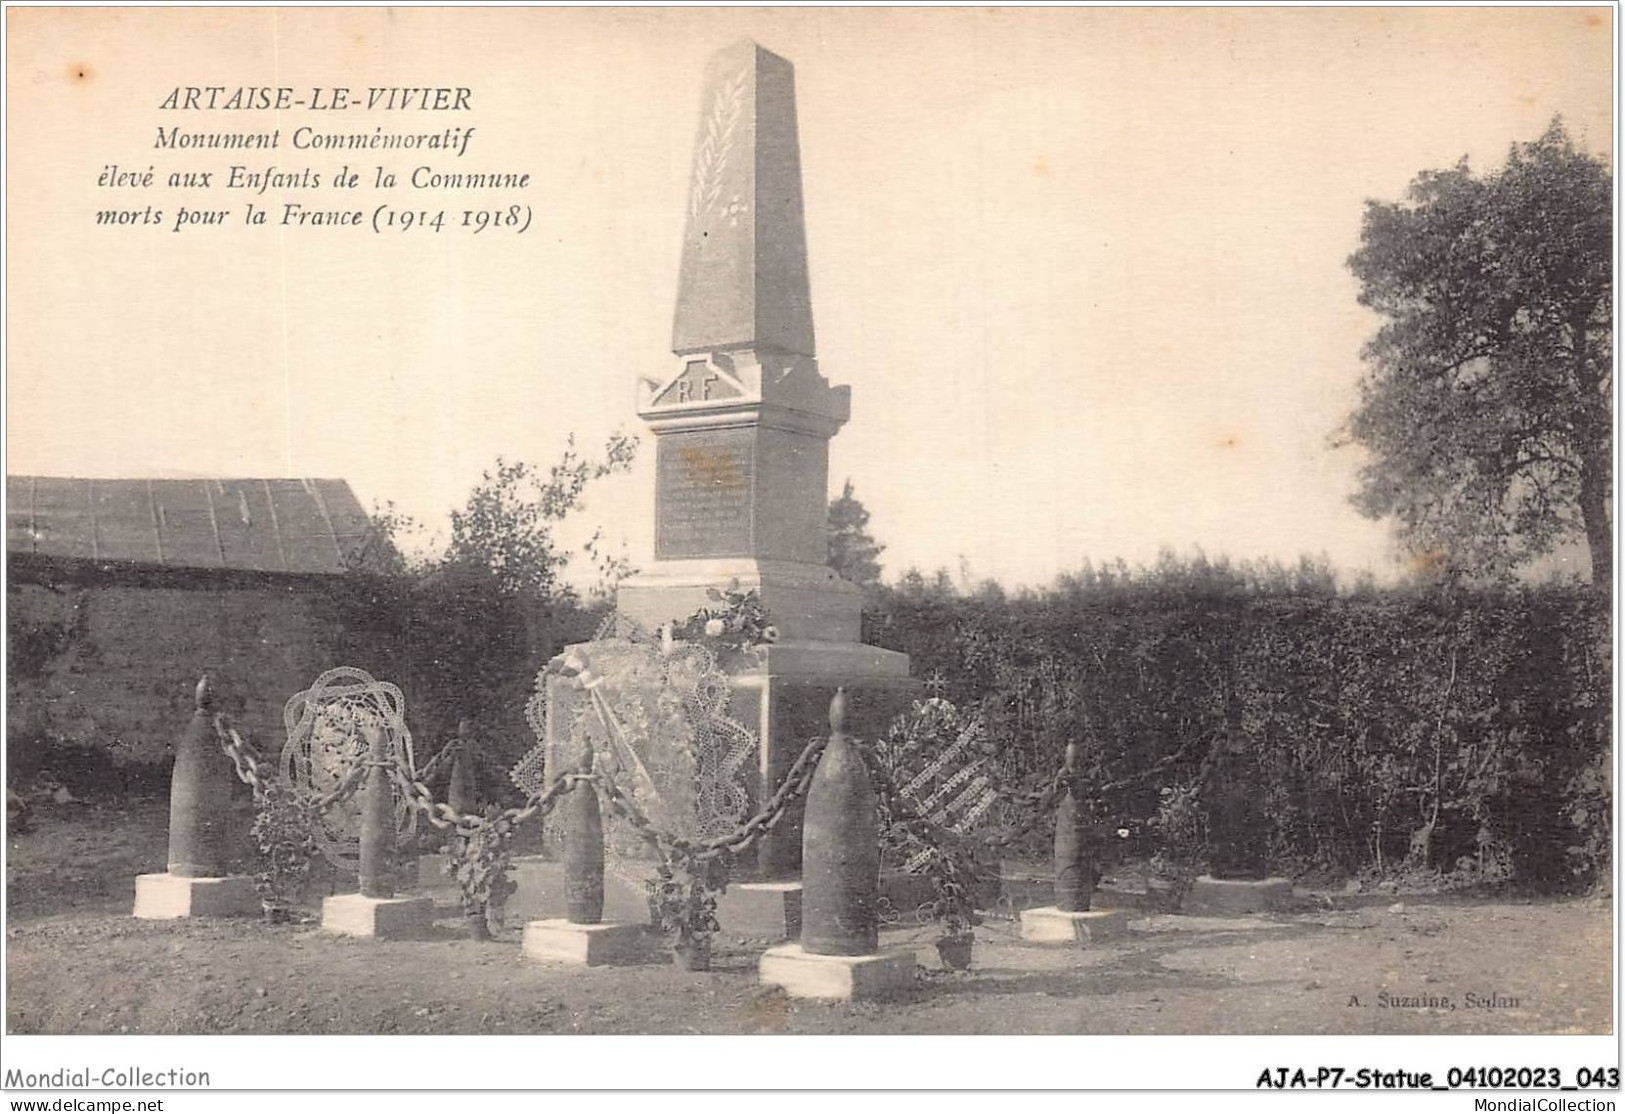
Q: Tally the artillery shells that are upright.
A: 7